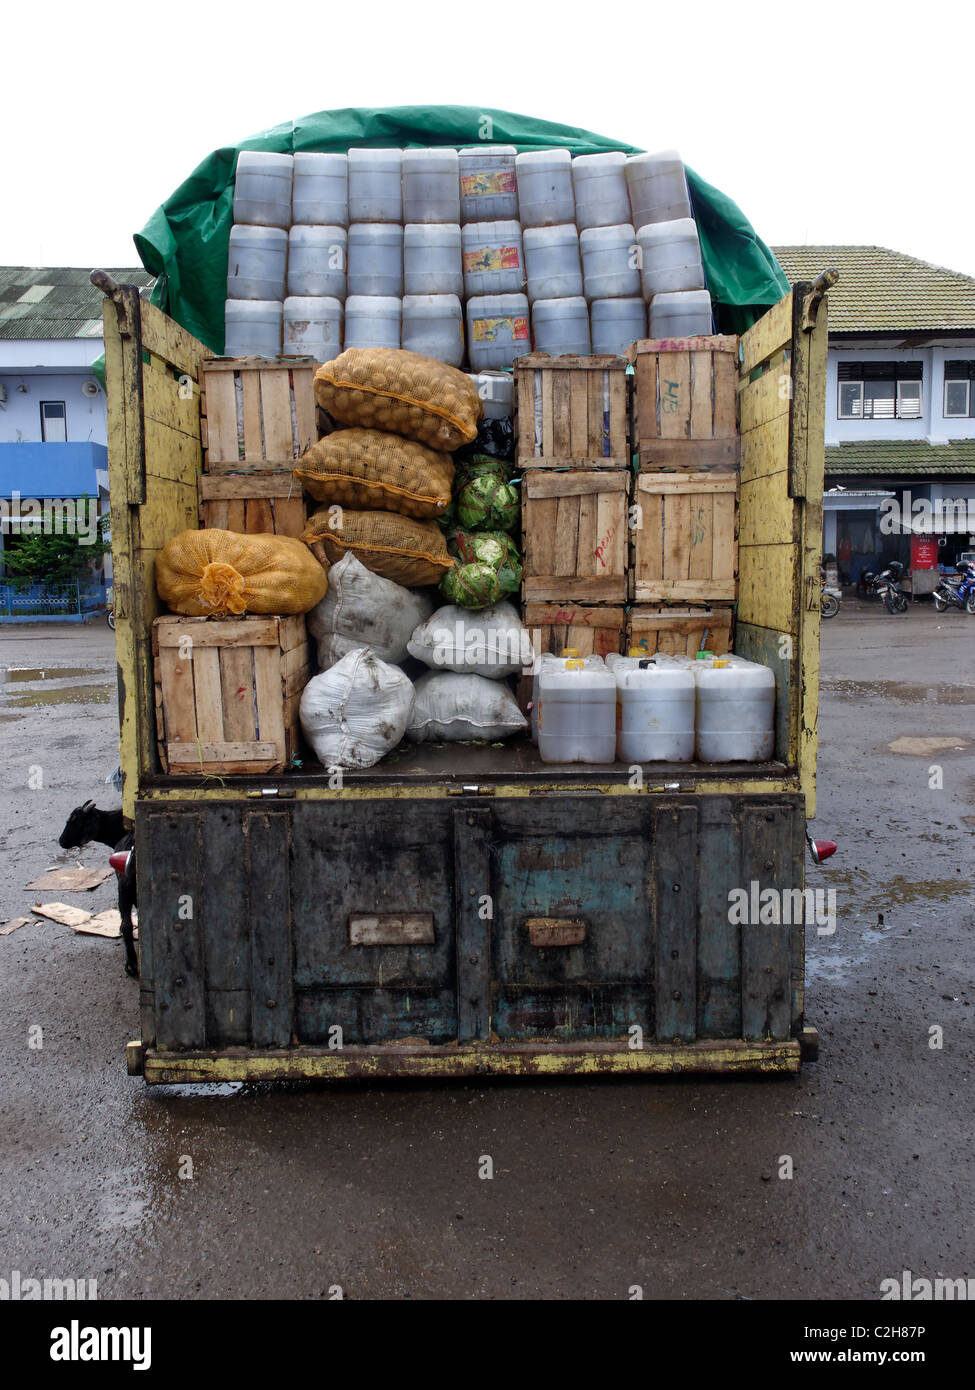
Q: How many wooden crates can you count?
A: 9